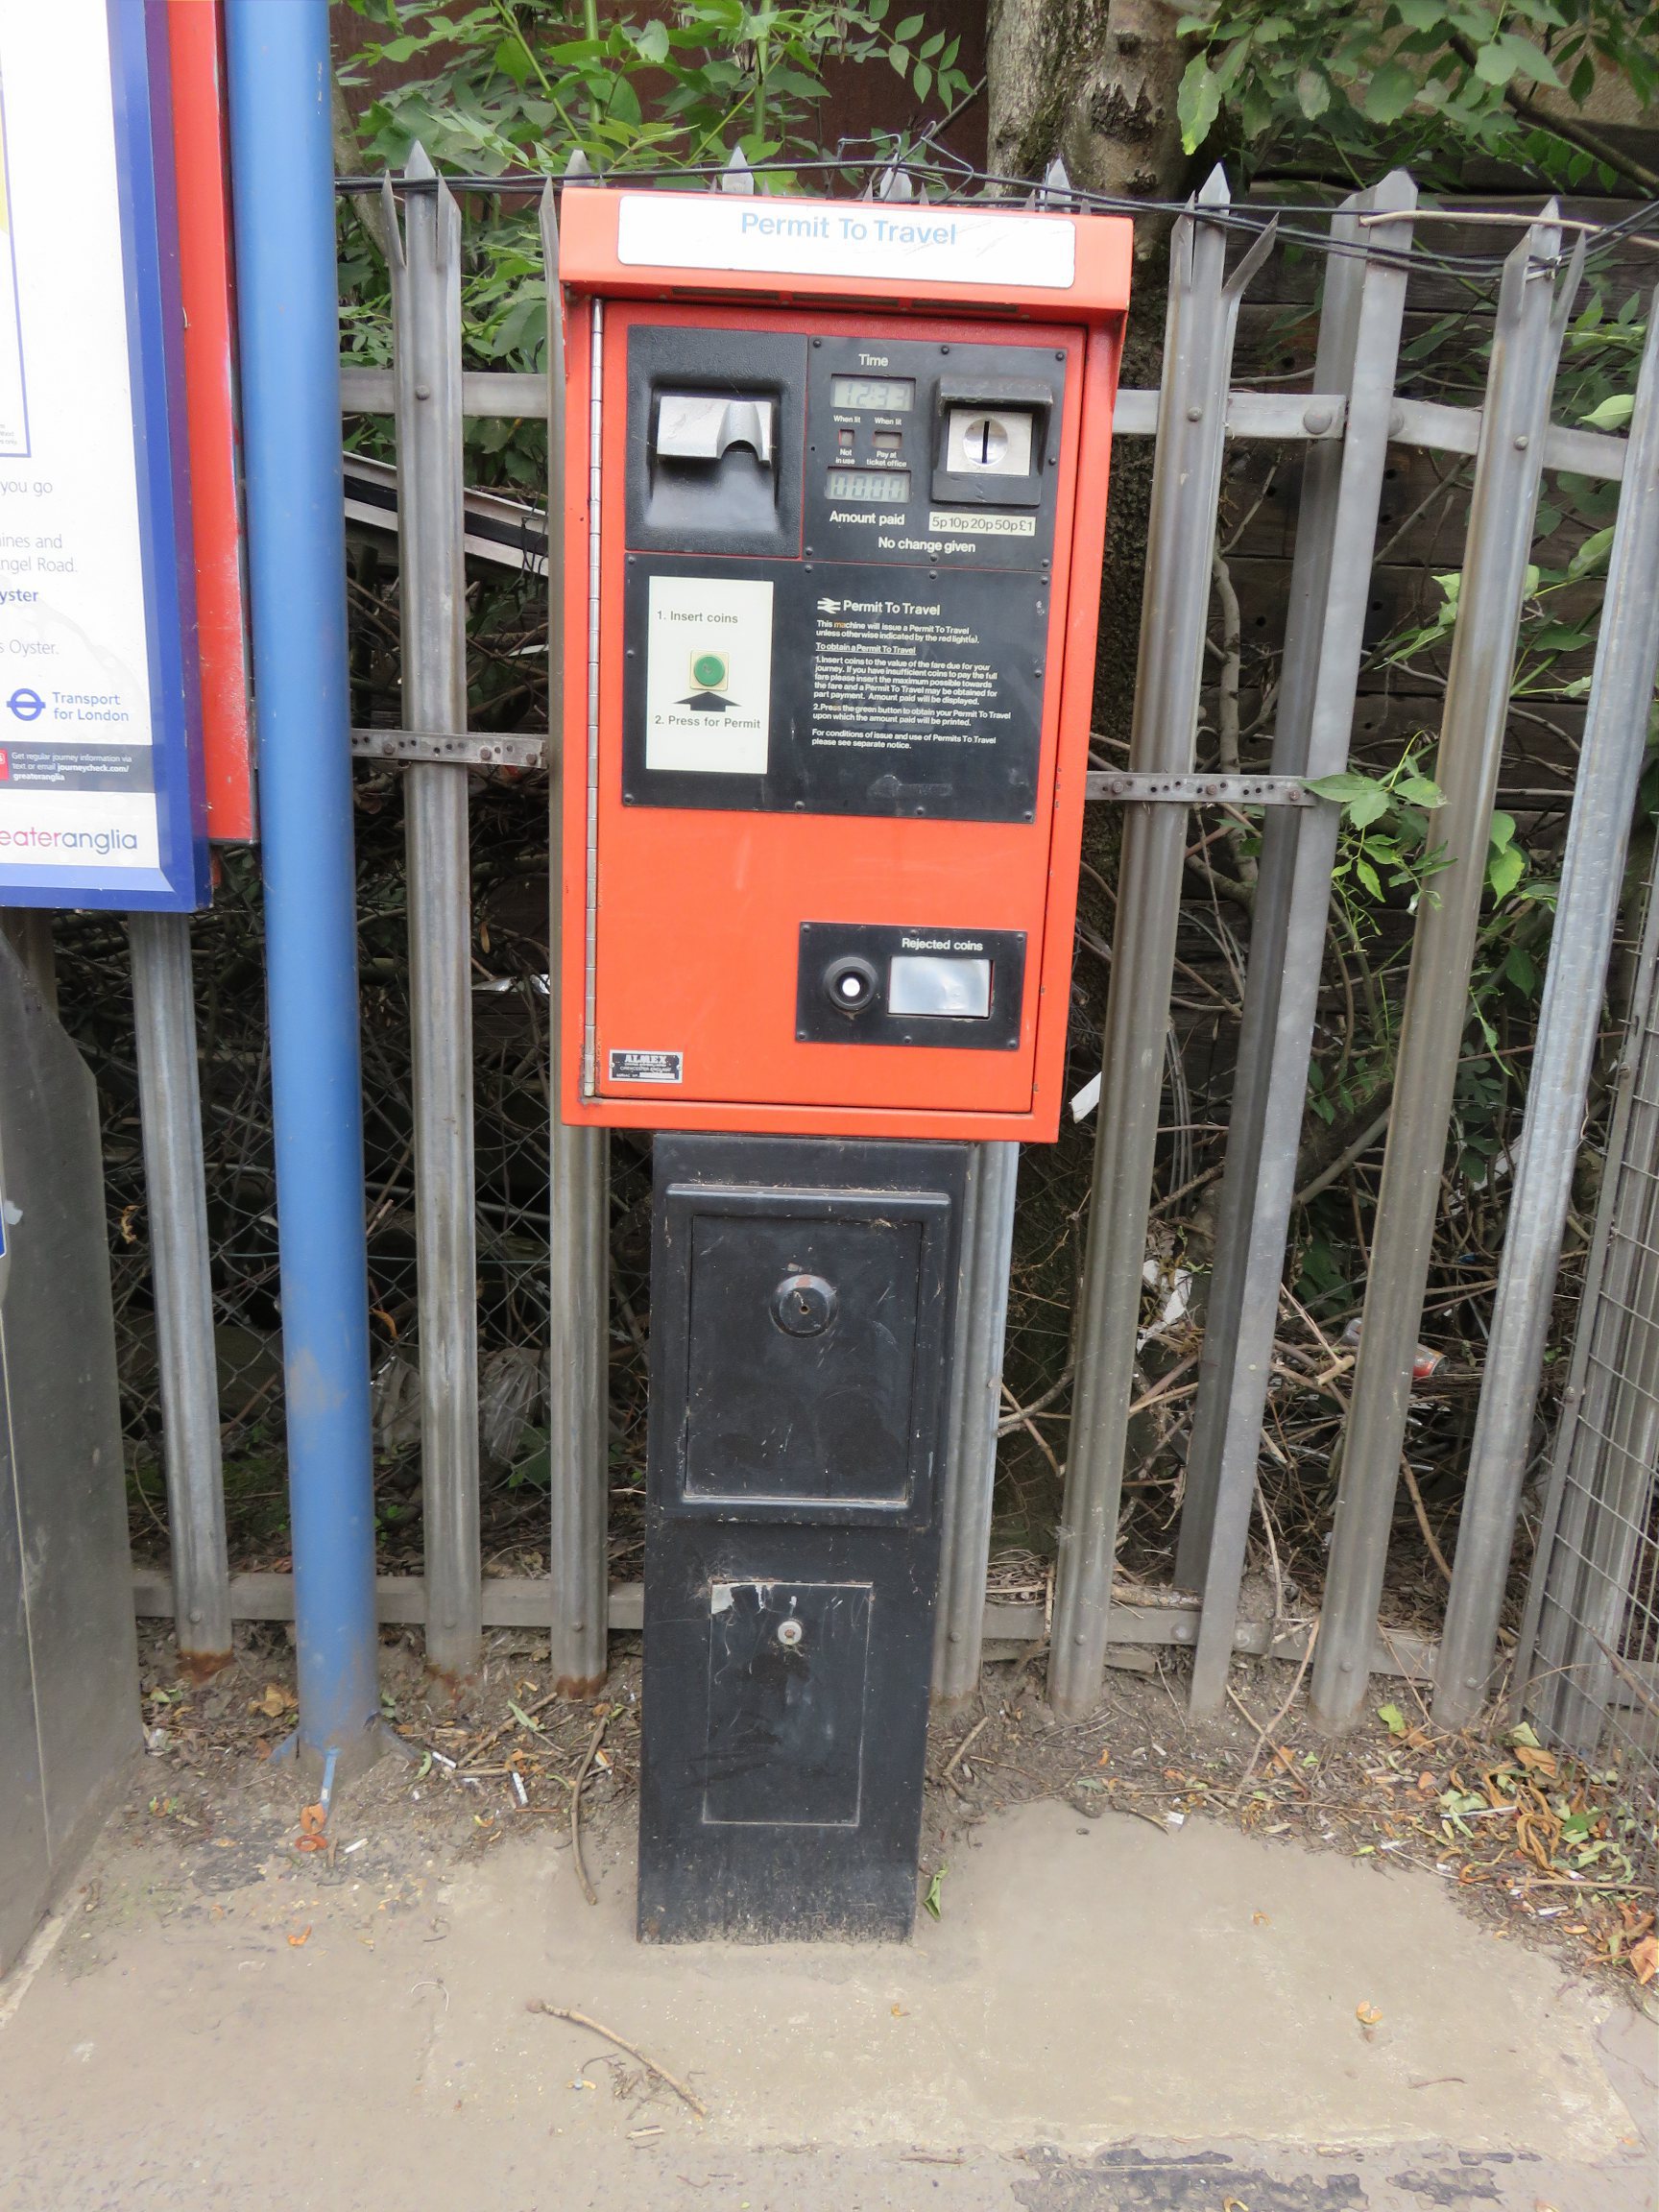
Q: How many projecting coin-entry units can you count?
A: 1